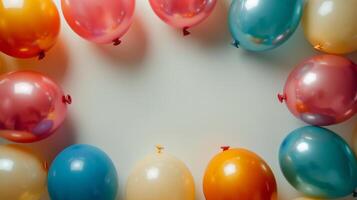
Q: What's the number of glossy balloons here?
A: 12